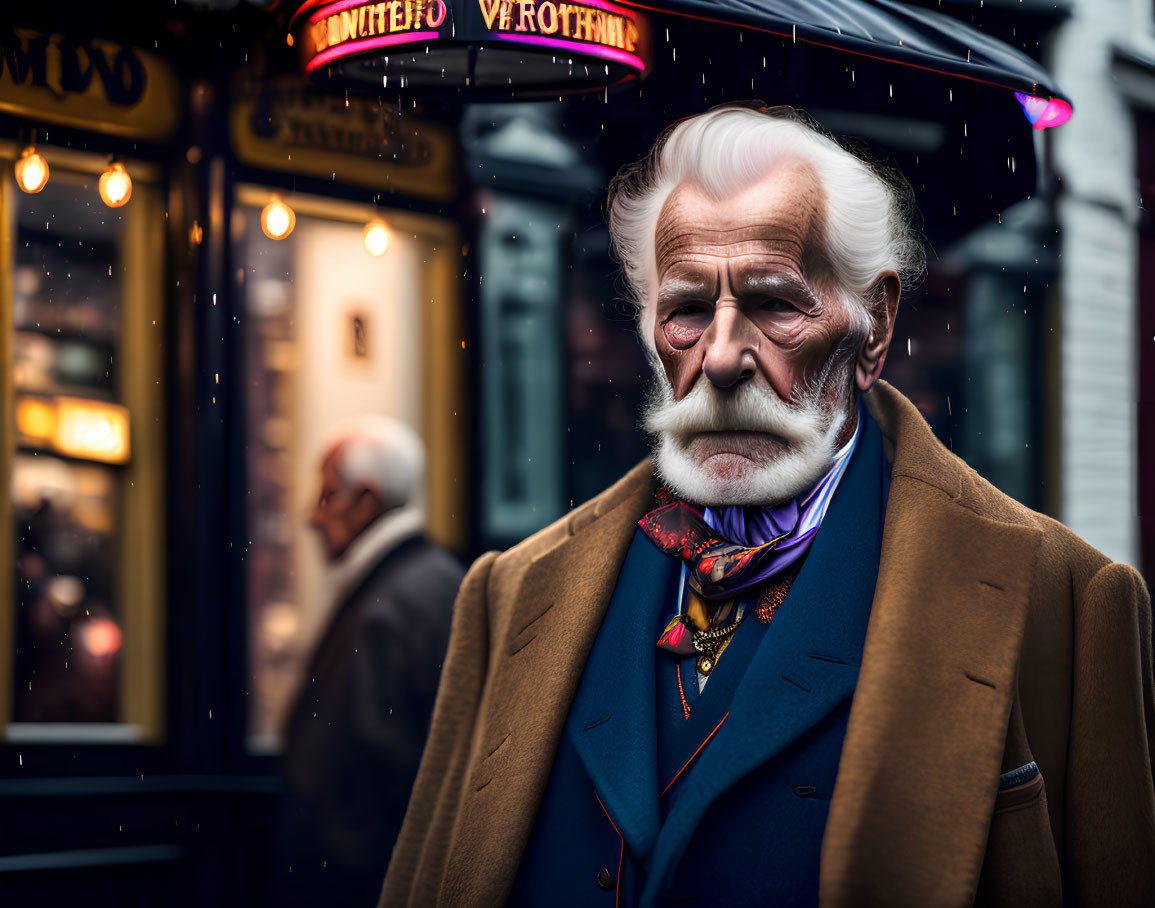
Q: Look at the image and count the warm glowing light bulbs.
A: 4